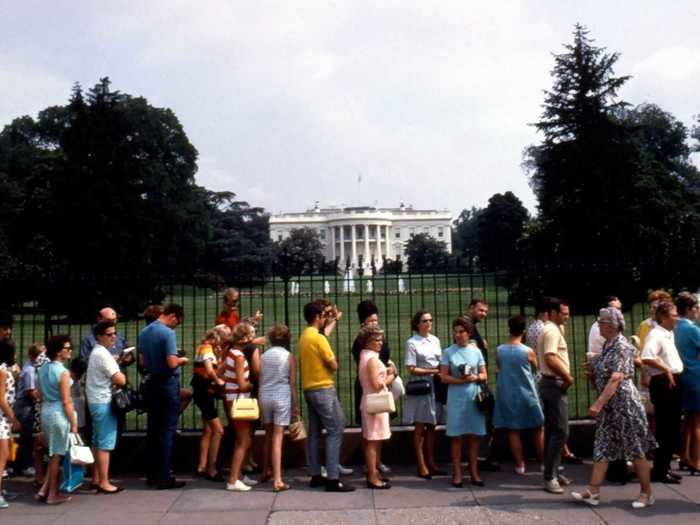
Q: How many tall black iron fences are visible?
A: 1